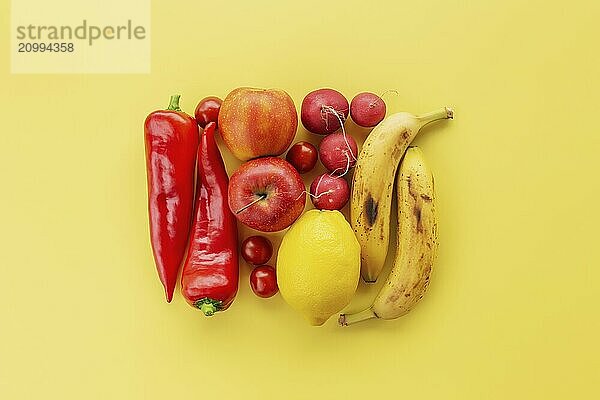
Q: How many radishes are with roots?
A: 4